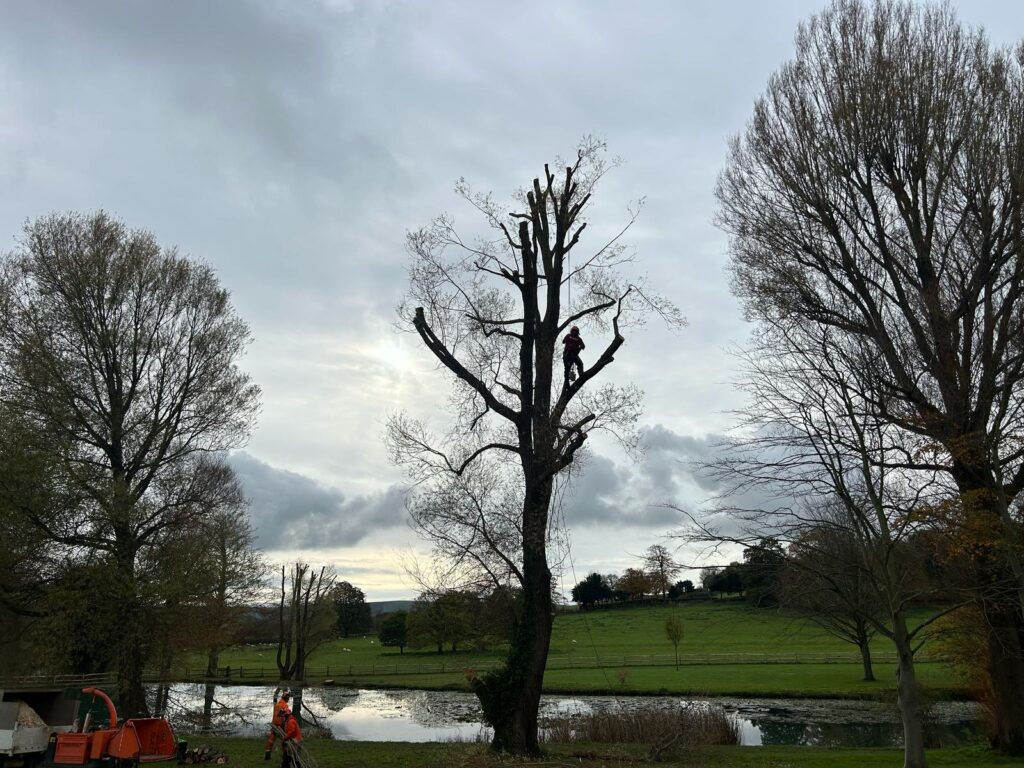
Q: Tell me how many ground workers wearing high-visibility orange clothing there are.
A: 2